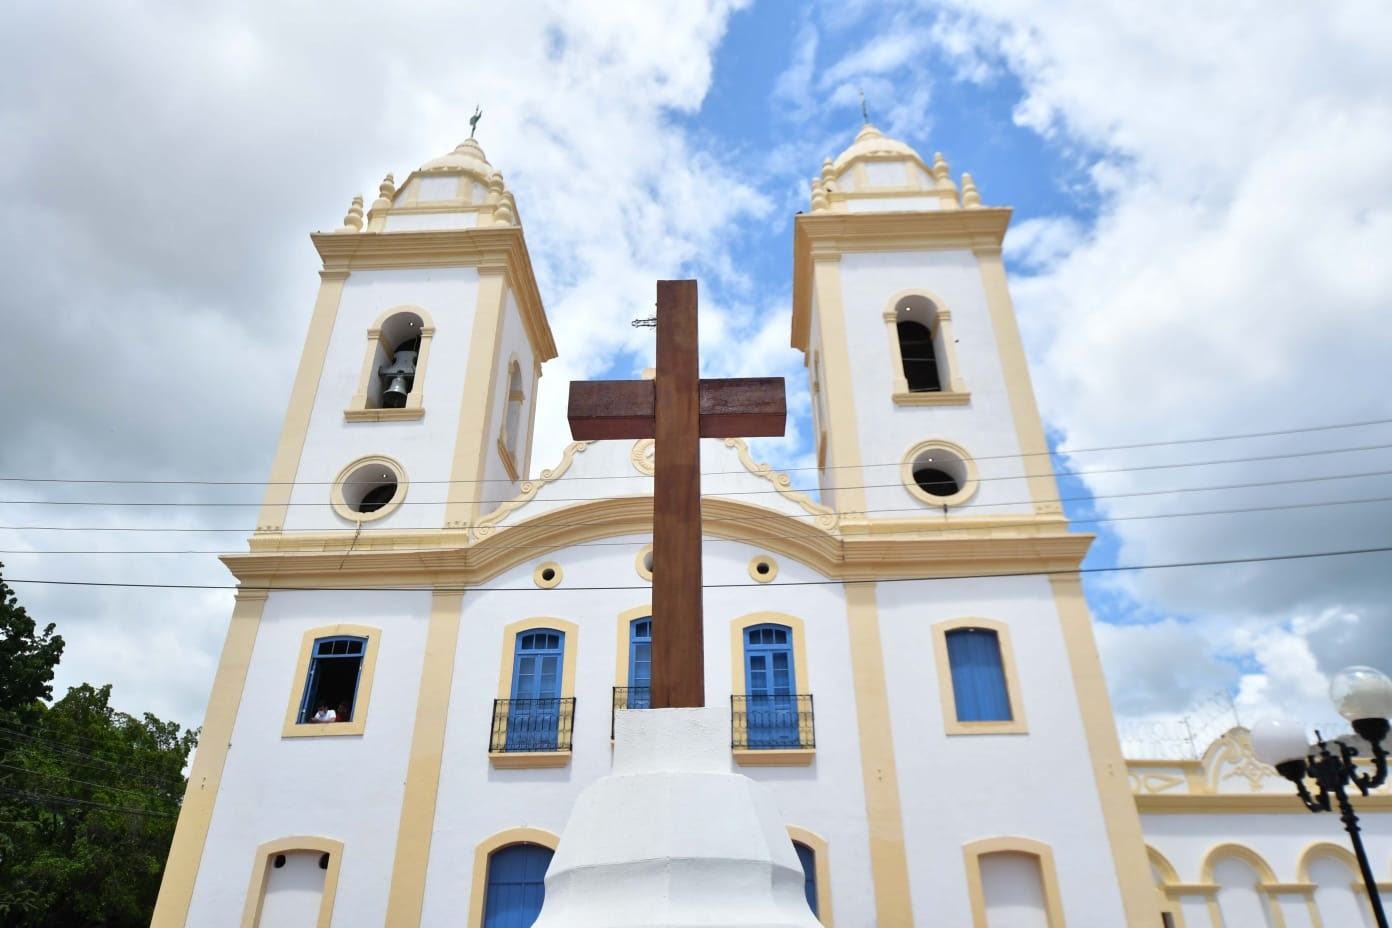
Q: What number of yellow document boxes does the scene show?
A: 0